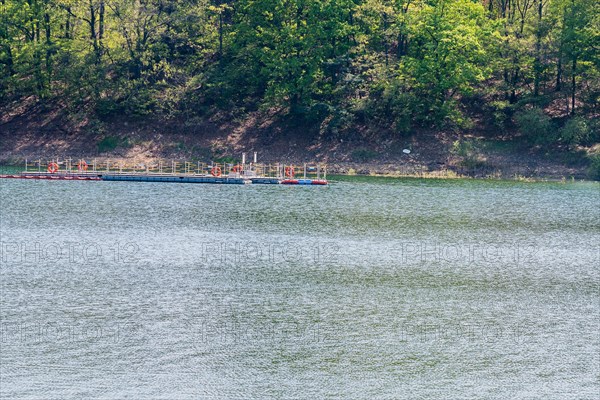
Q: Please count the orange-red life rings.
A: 5